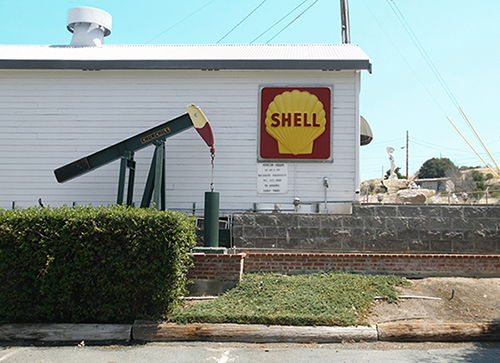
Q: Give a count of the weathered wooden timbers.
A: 3